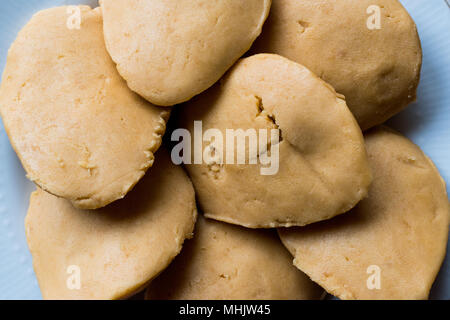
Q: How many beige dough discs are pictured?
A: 7